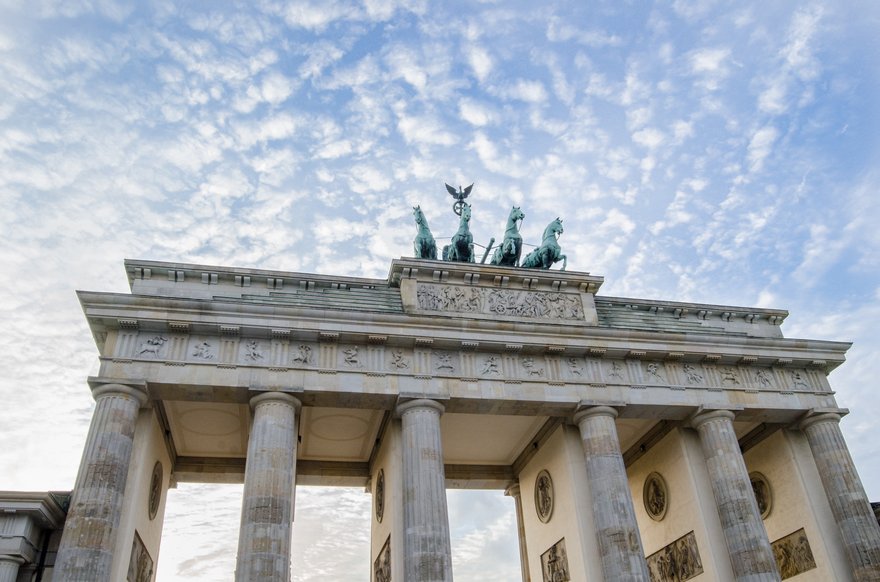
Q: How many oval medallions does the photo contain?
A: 5